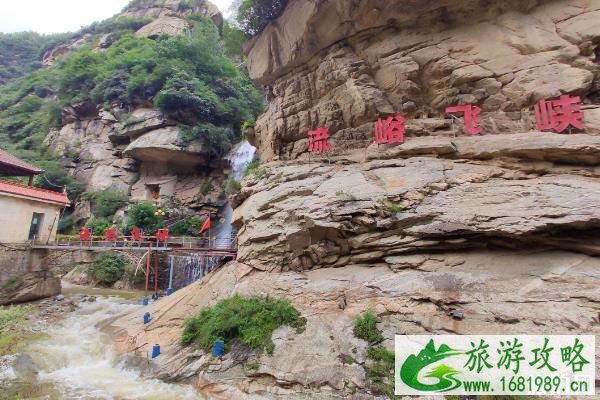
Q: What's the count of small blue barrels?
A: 6